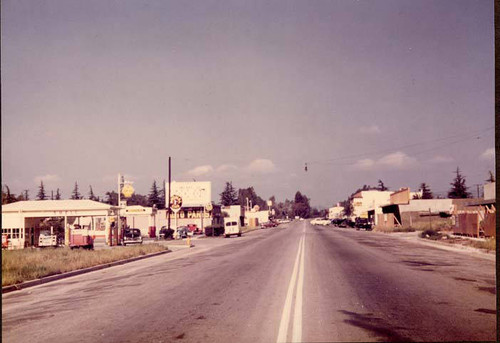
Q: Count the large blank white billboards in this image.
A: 1